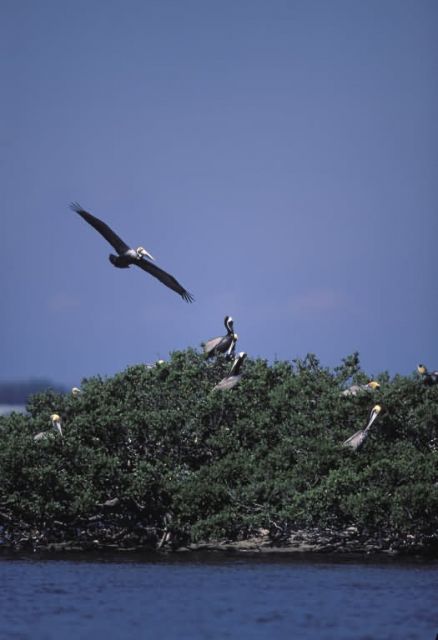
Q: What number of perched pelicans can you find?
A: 9